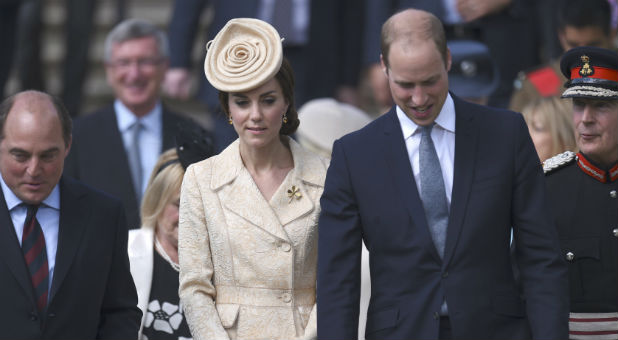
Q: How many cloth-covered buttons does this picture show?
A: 2